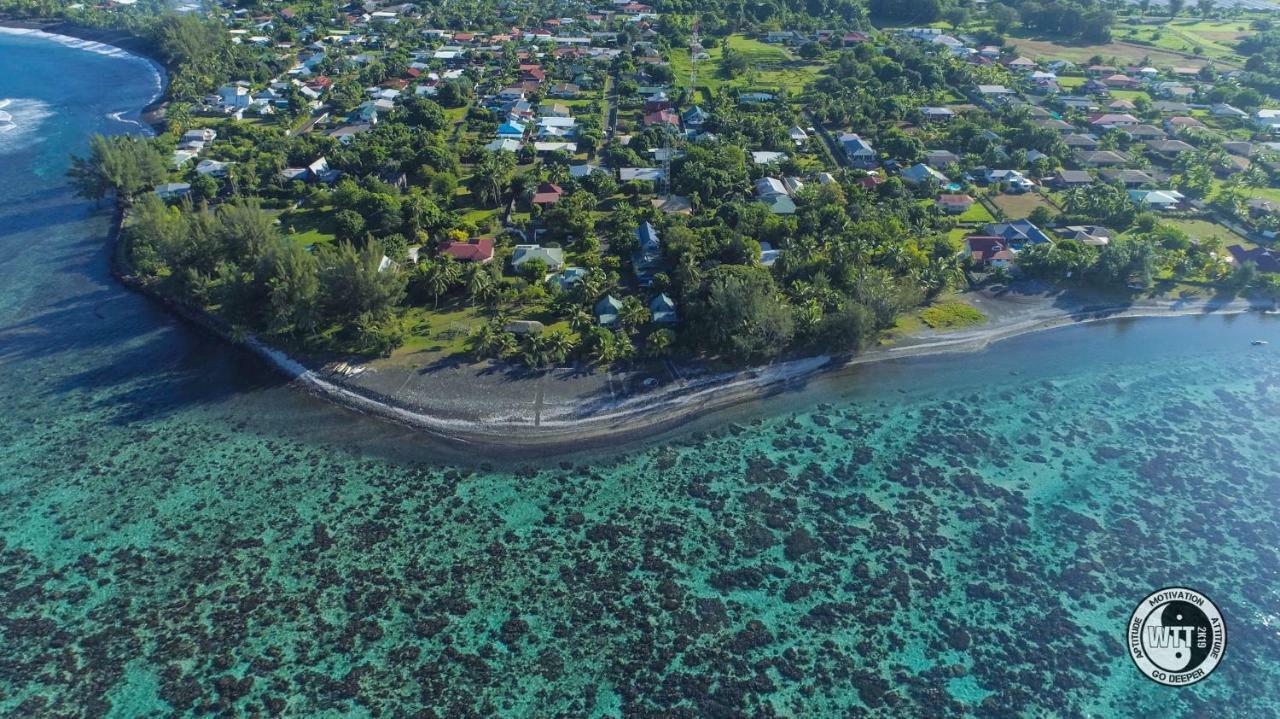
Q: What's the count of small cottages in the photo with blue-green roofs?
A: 2